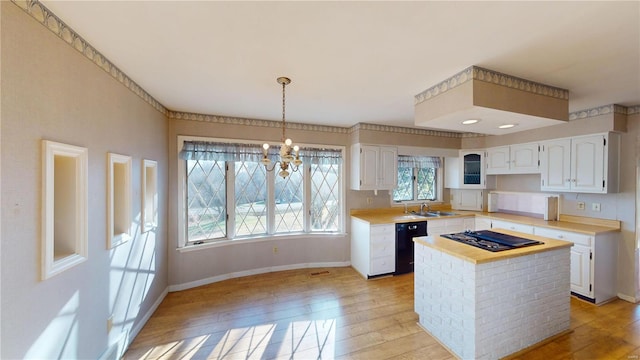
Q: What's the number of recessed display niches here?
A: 3